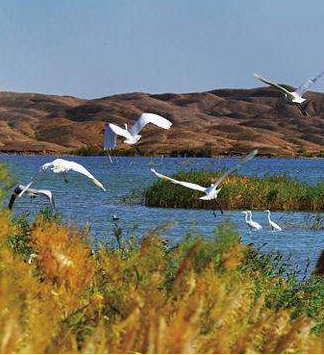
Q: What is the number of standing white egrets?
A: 3